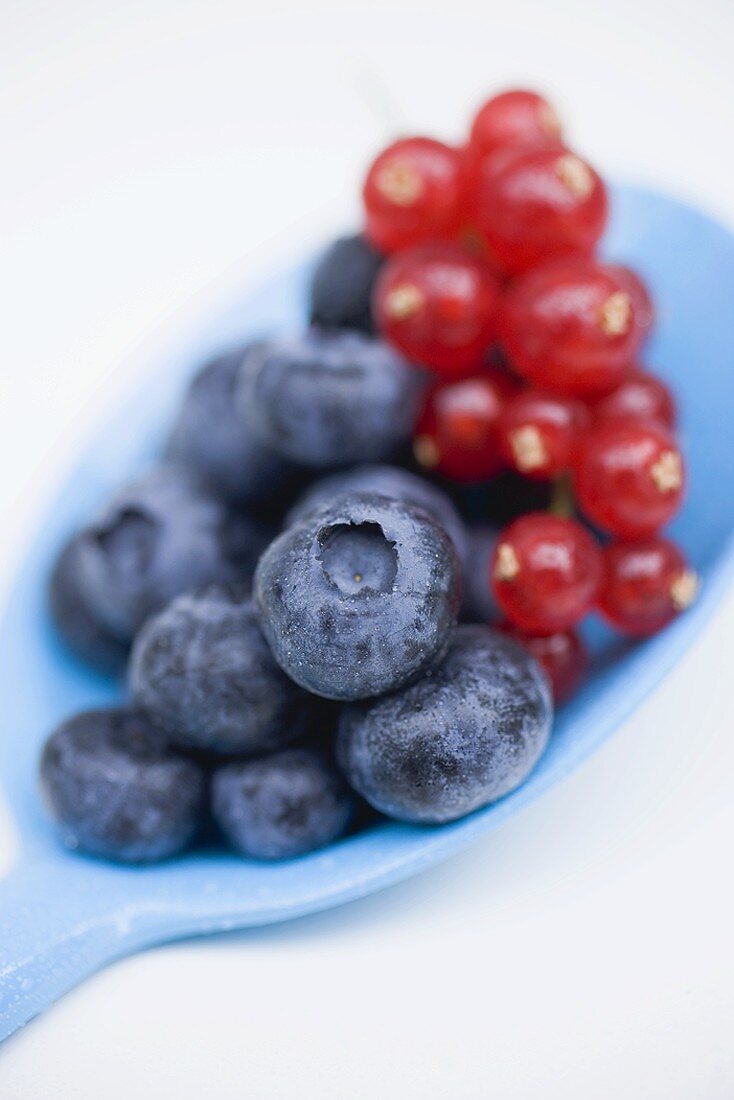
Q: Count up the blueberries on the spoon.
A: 12